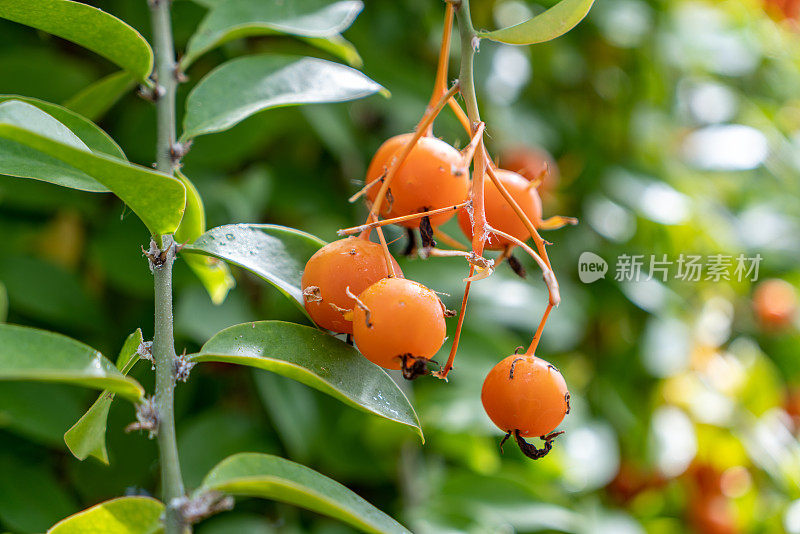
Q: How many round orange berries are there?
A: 5